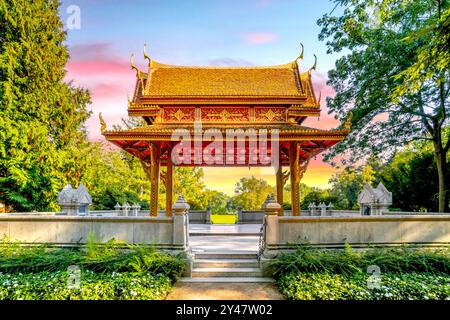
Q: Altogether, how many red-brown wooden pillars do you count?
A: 4